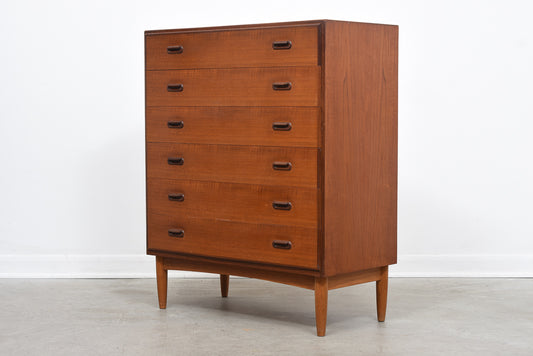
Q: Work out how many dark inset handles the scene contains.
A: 12